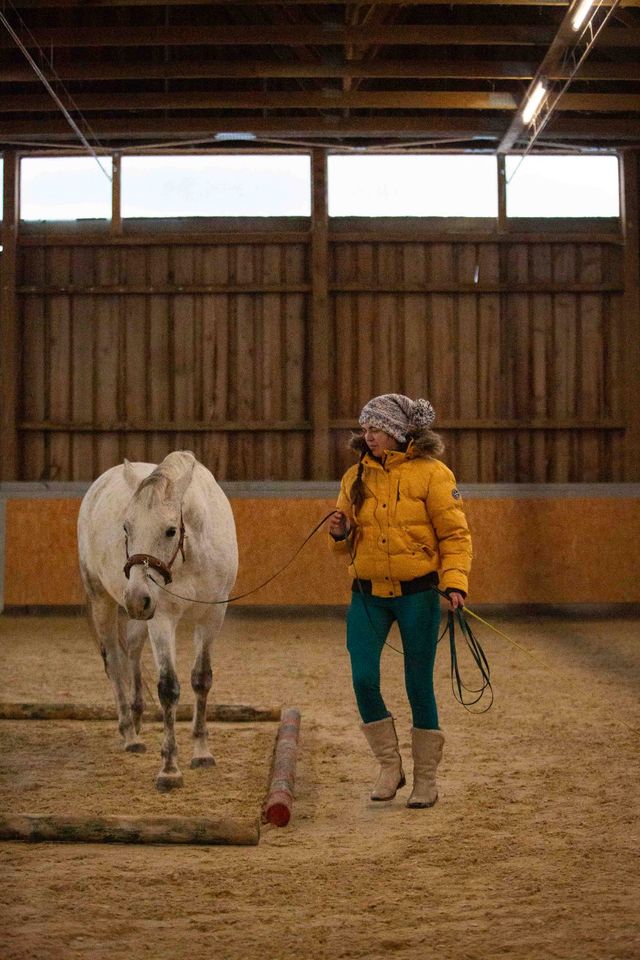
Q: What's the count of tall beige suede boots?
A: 2